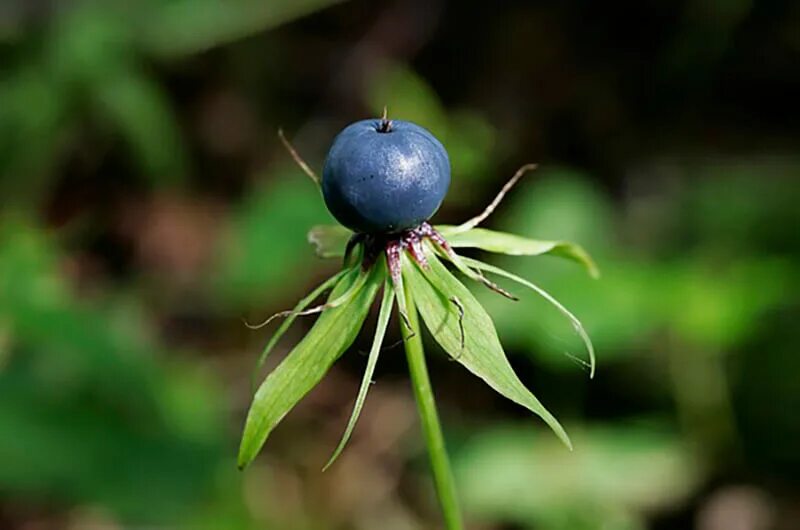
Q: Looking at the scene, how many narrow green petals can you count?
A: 3